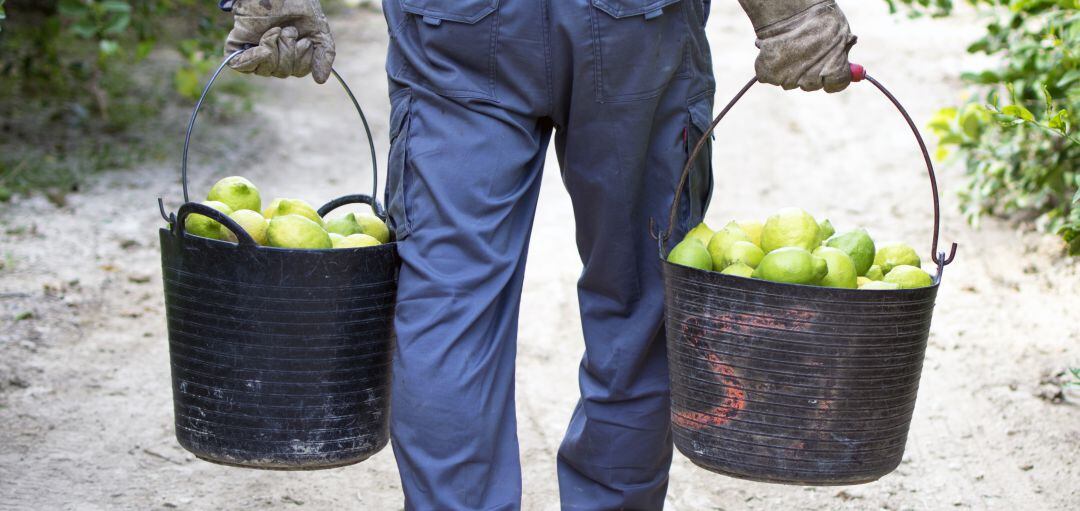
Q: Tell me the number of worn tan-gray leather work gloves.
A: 2